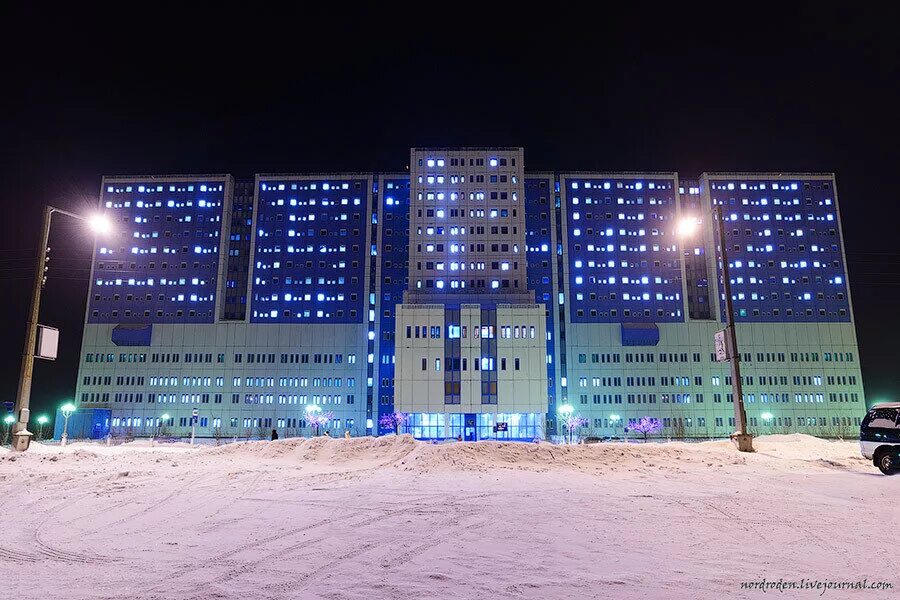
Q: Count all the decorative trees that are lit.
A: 4